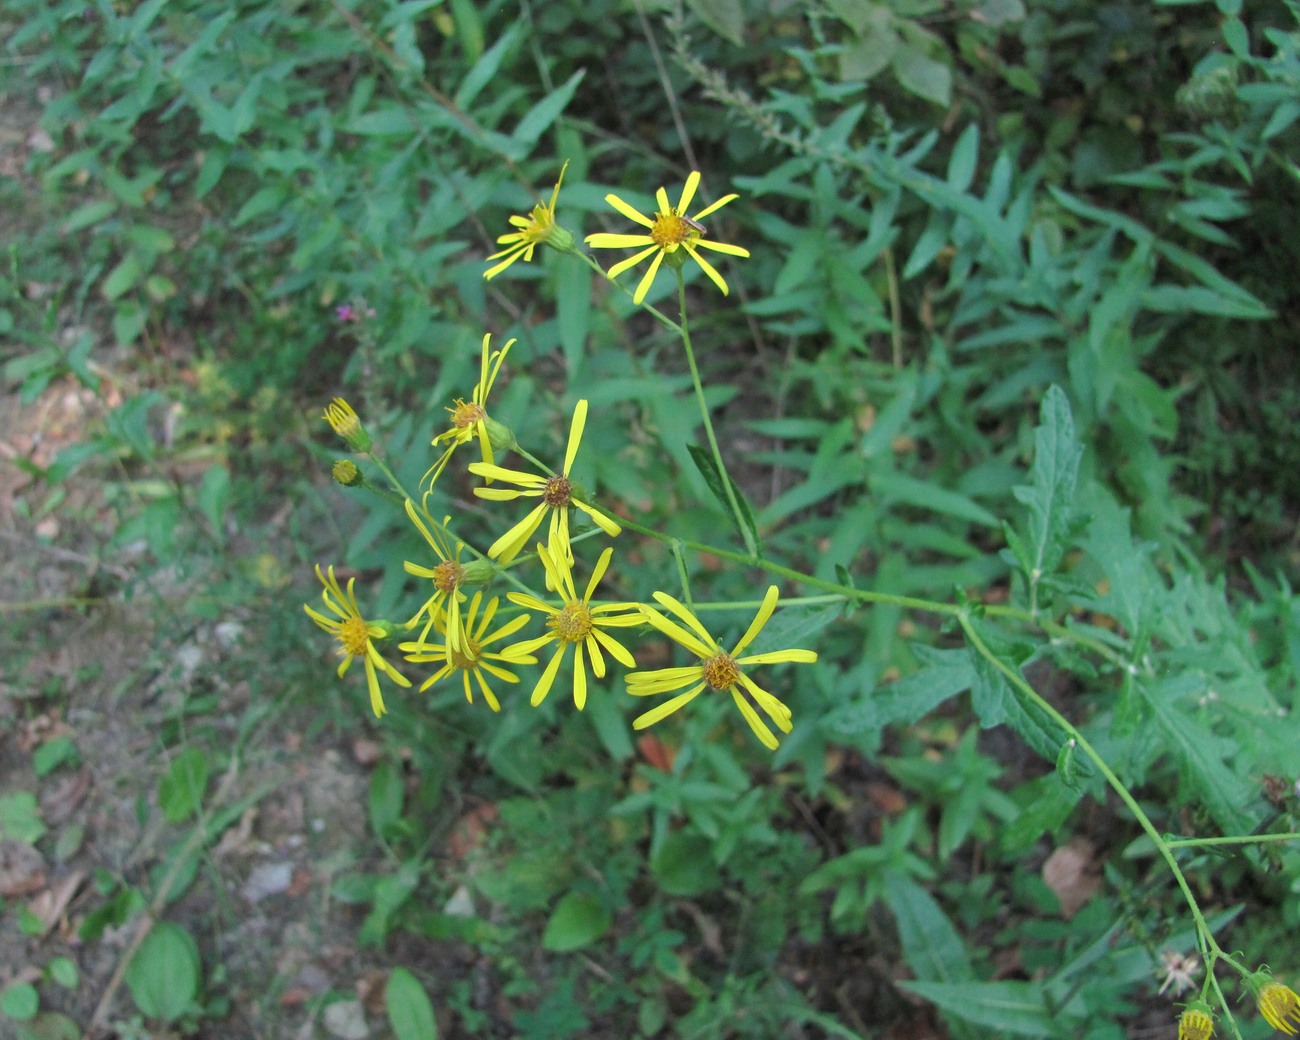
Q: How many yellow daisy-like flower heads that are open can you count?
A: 9